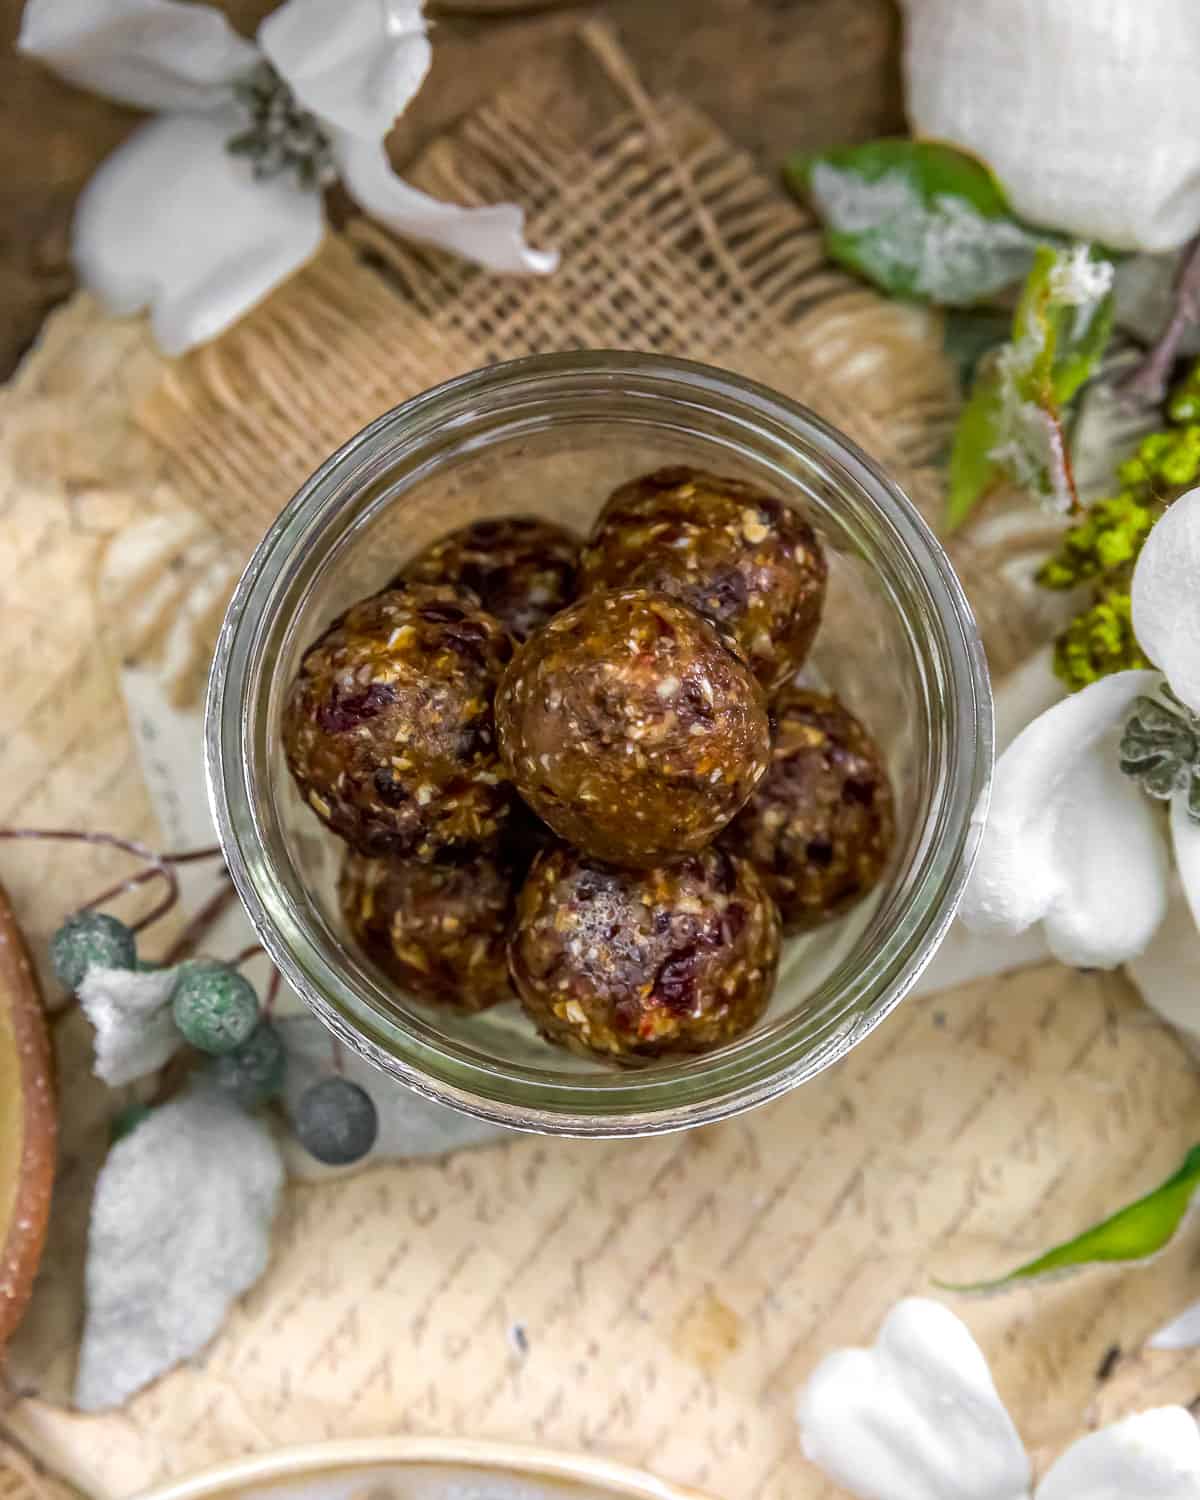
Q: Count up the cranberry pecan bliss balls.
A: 7